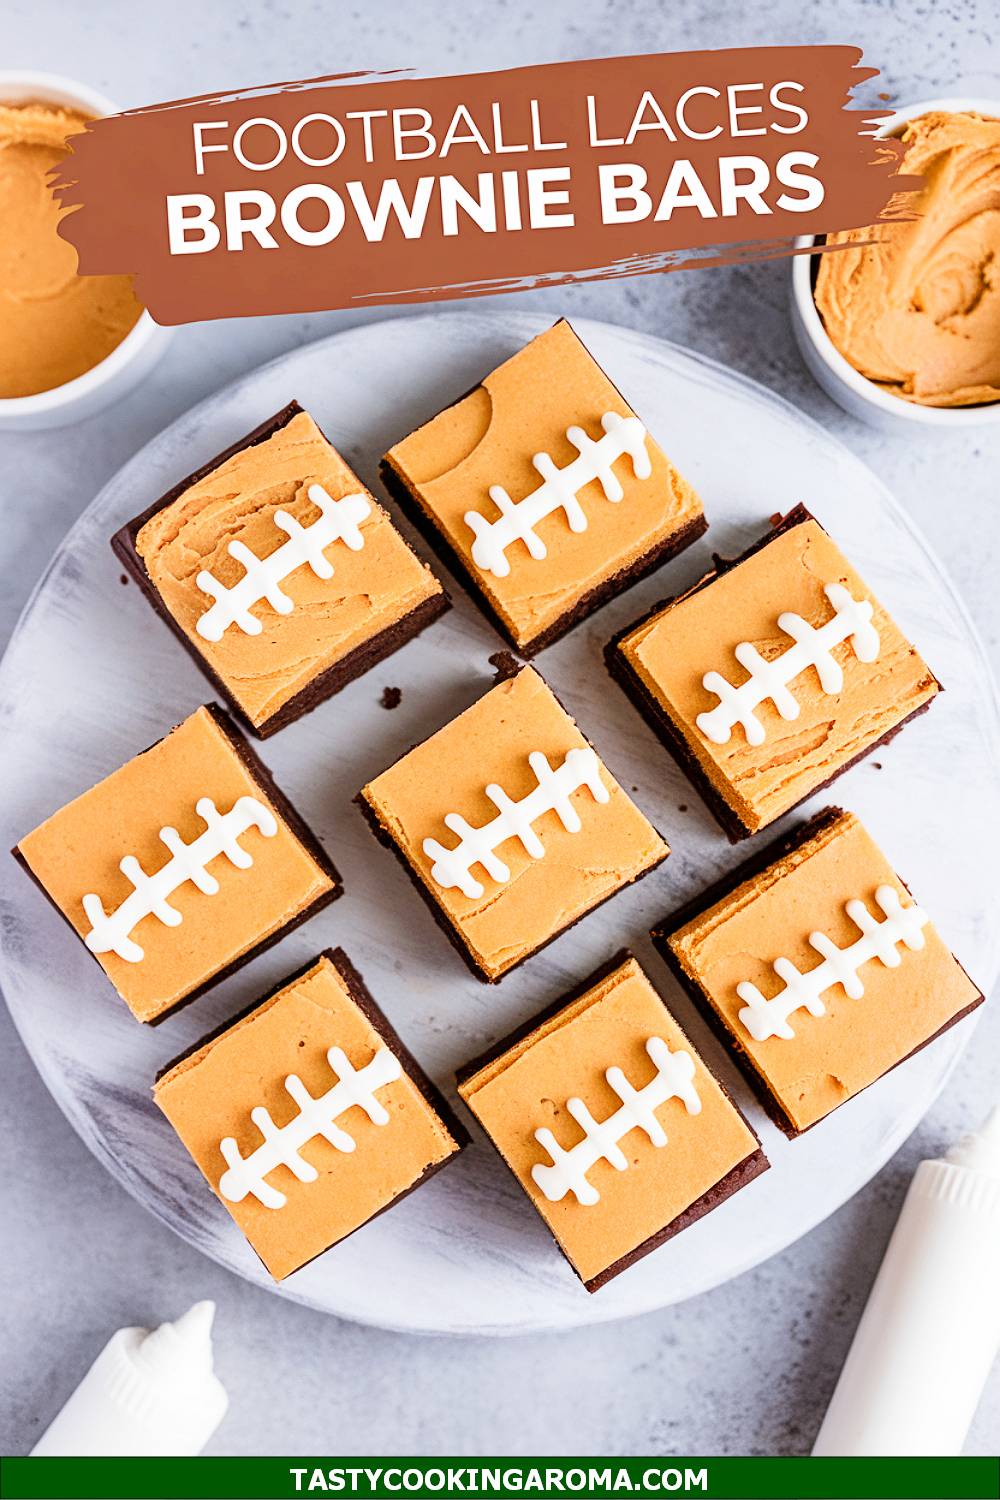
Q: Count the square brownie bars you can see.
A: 8